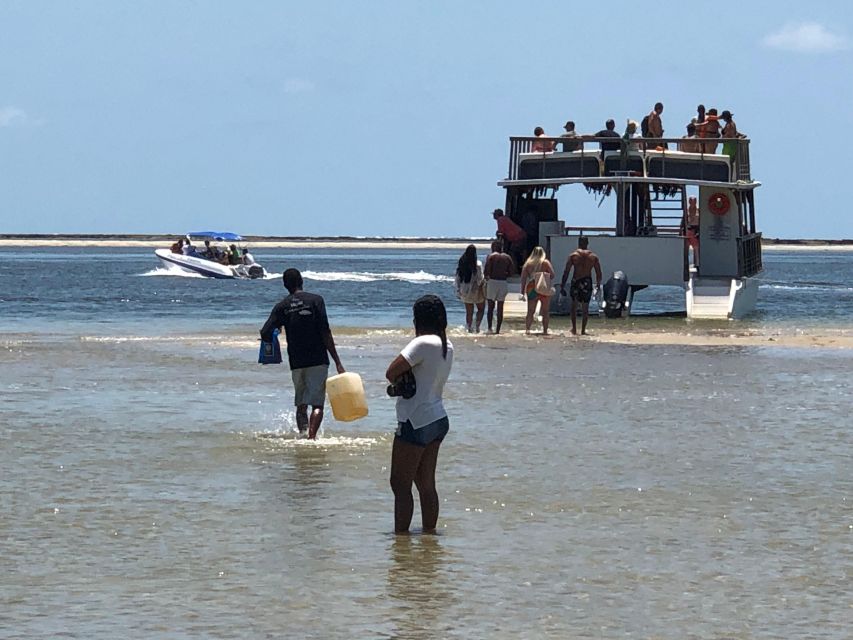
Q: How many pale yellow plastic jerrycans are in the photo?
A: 1